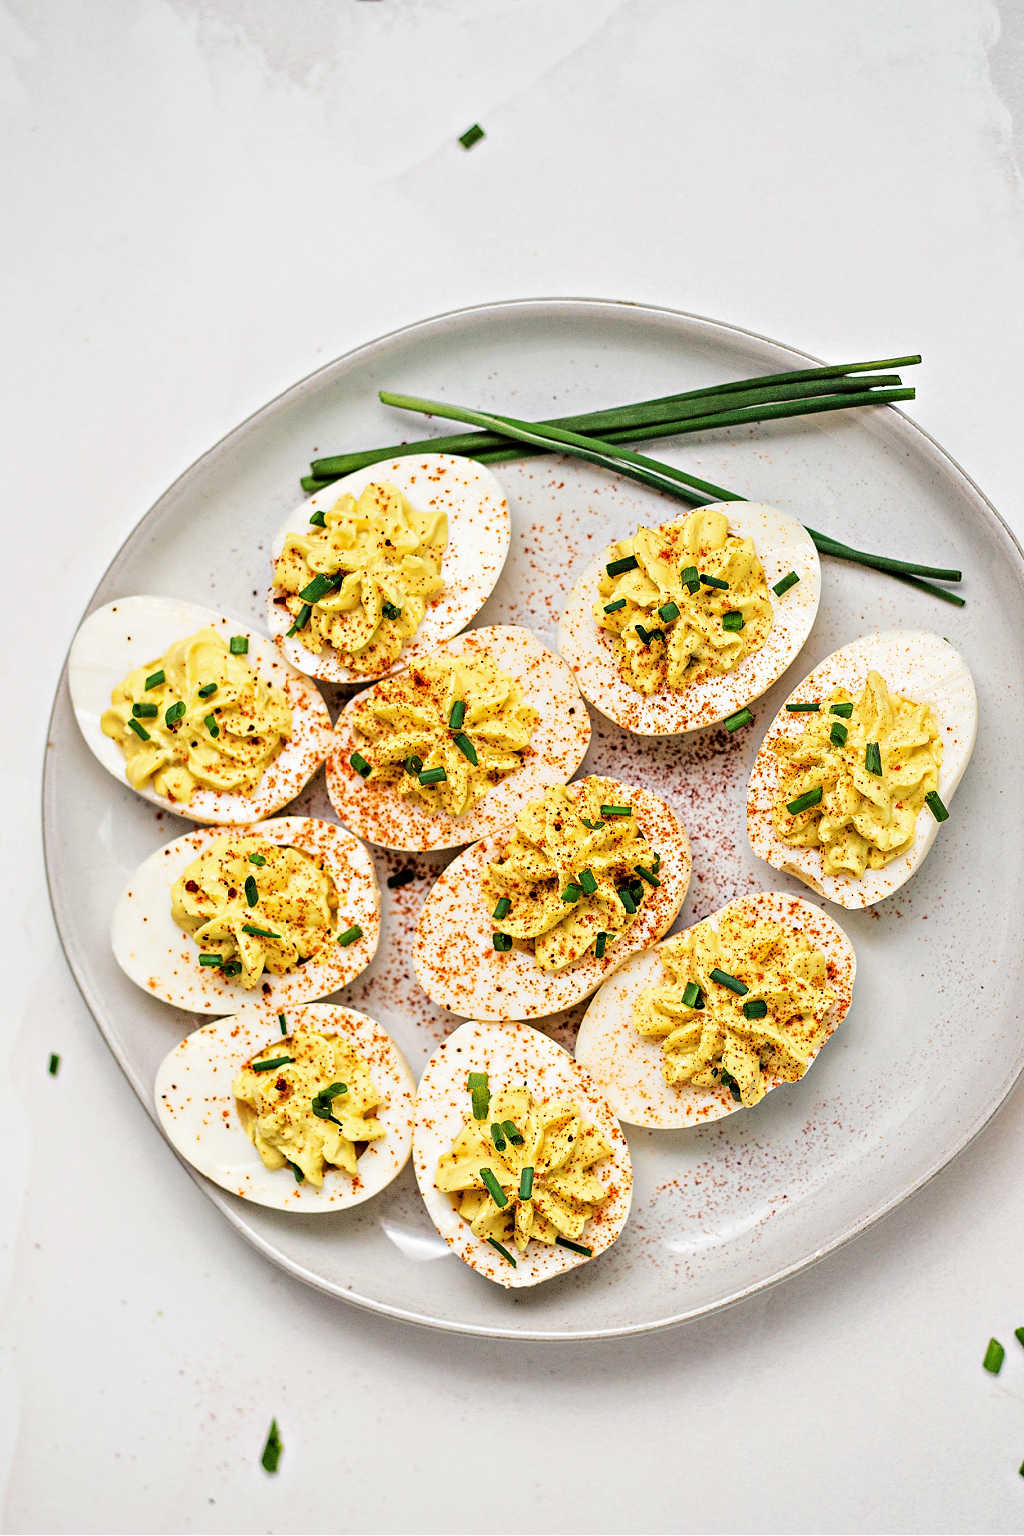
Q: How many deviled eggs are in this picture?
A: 10